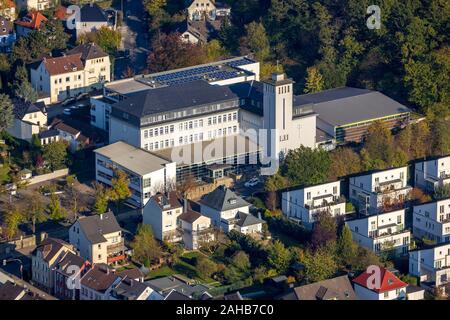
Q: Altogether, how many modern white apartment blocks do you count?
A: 6